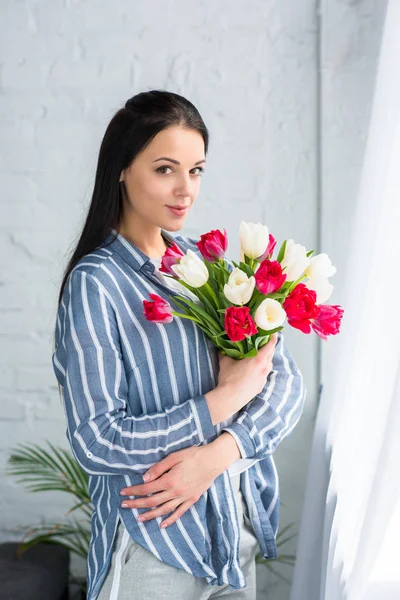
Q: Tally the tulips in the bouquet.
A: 15